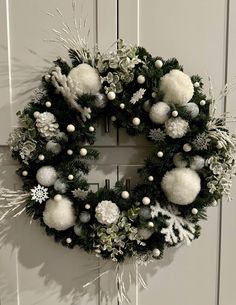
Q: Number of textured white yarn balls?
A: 4